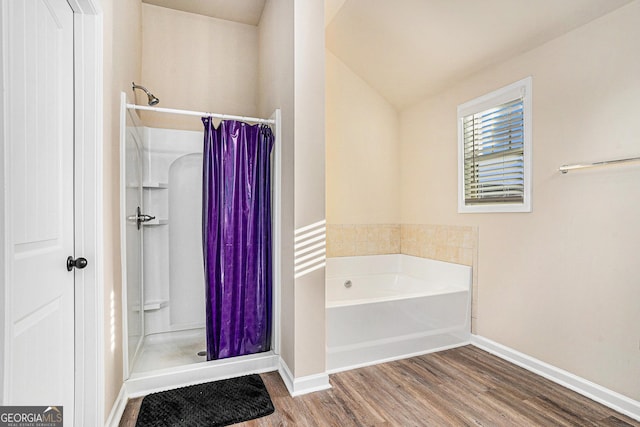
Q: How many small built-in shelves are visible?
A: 3